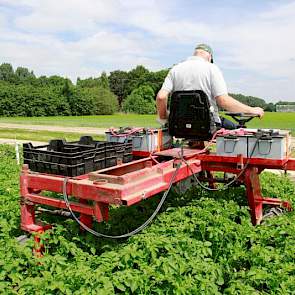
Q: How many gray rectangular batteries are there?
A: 4